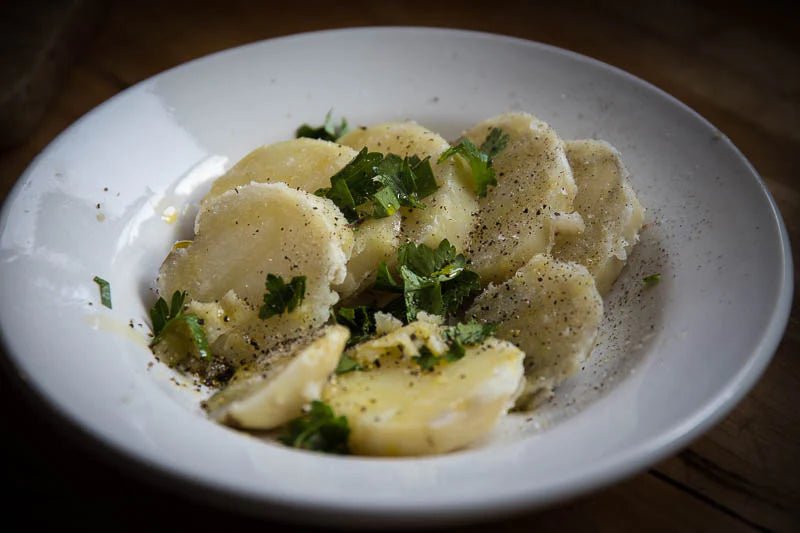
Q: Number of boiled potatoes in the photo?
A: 8